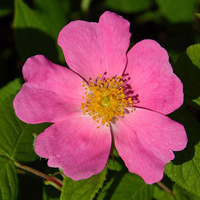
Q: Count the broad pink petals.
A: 5